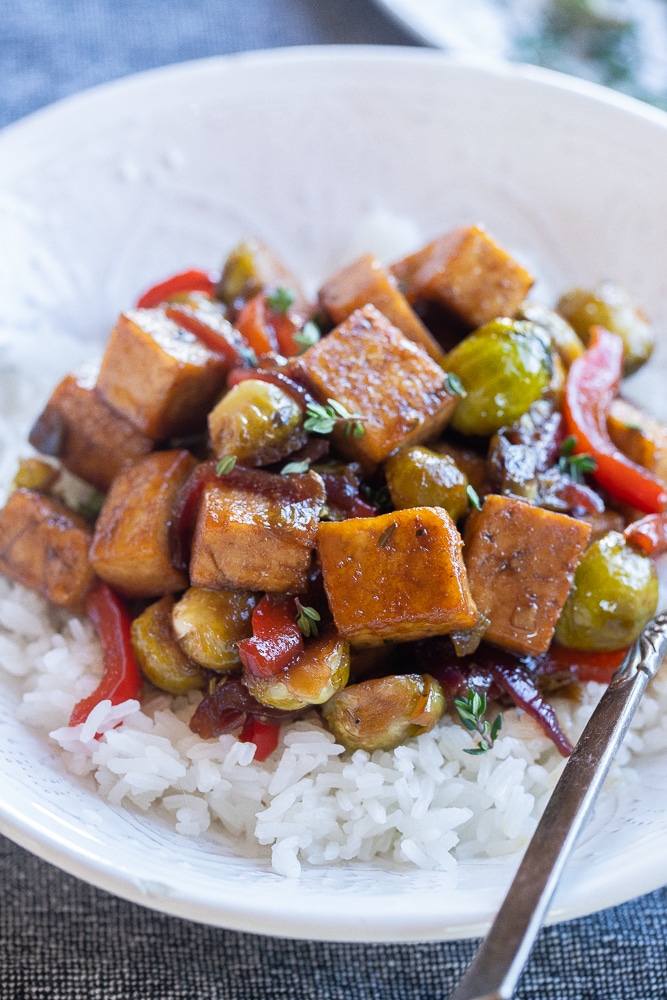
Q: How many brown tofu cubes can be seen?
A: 11